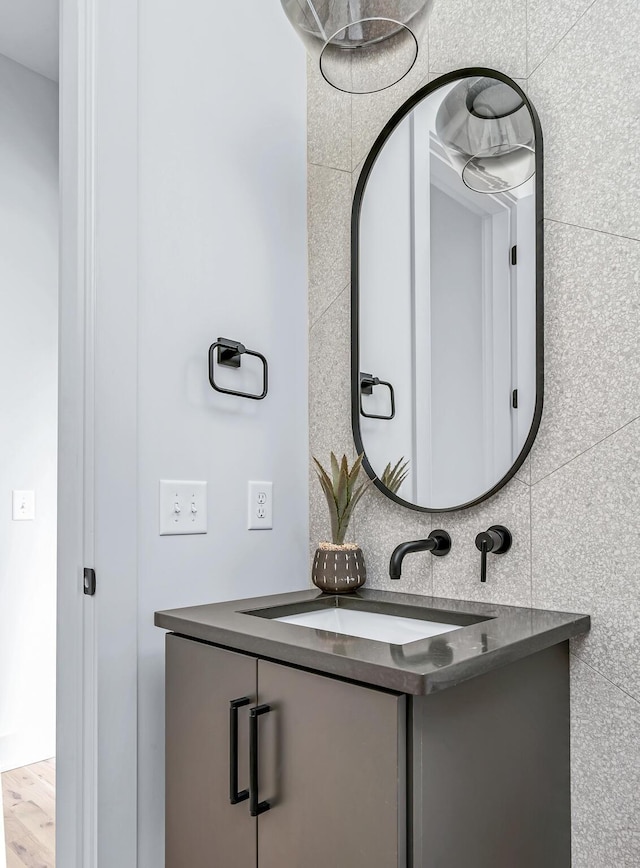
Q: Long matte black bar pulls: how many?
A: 2